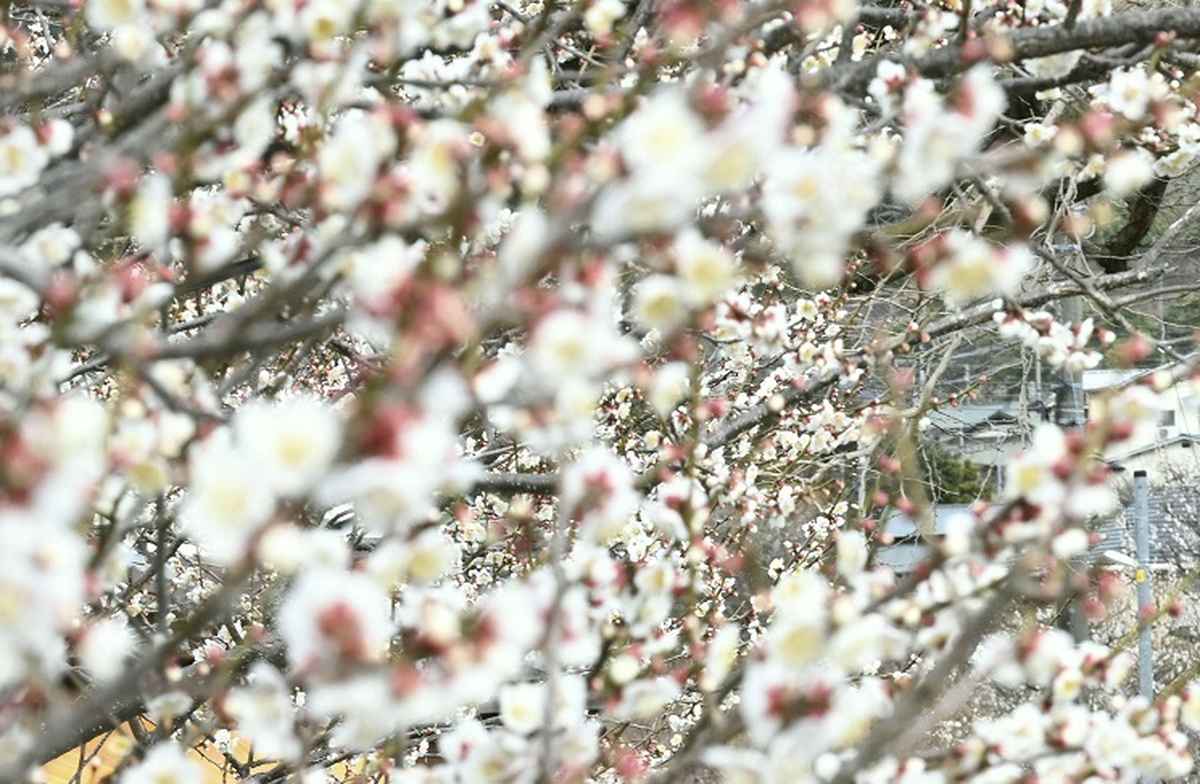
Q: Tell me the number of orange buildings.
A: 1